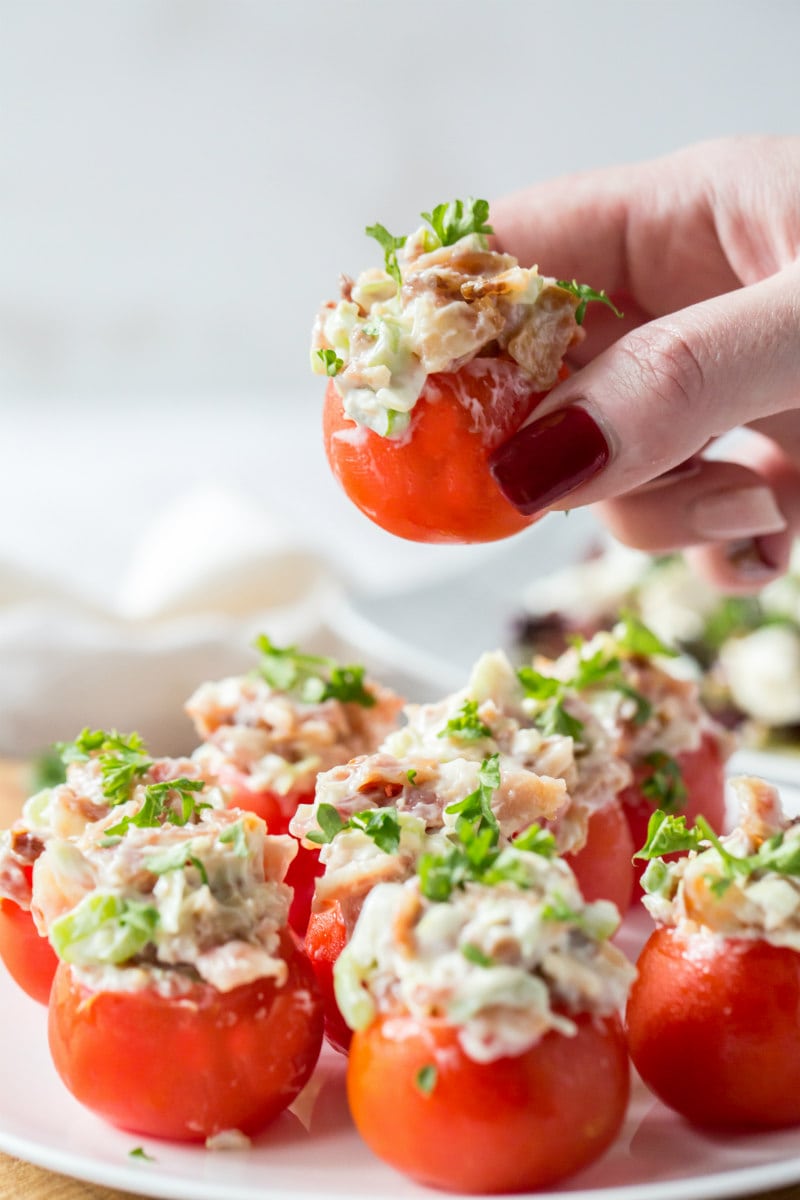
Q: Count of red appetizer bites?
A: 9